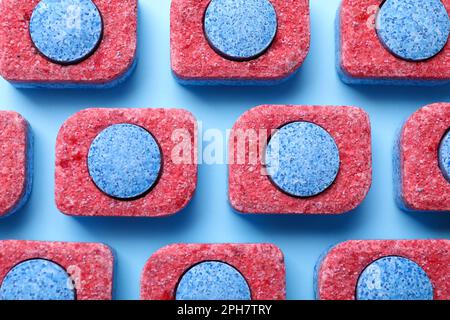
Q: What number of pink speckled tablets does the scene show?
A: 10